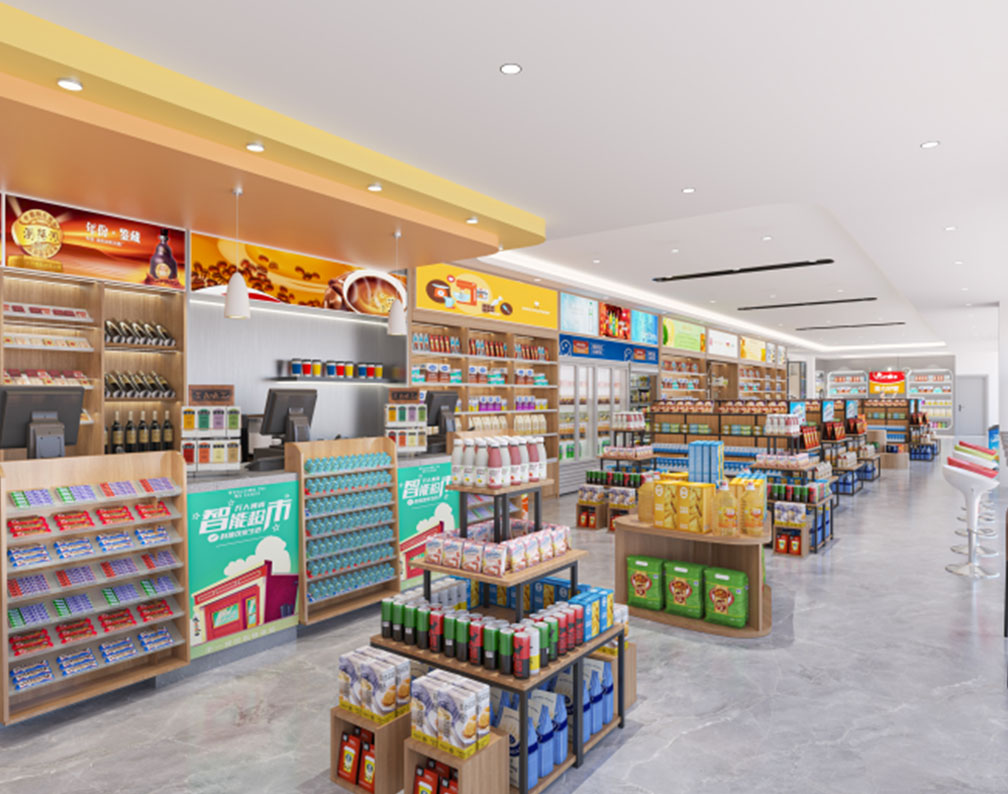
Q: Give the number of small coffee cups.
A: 9